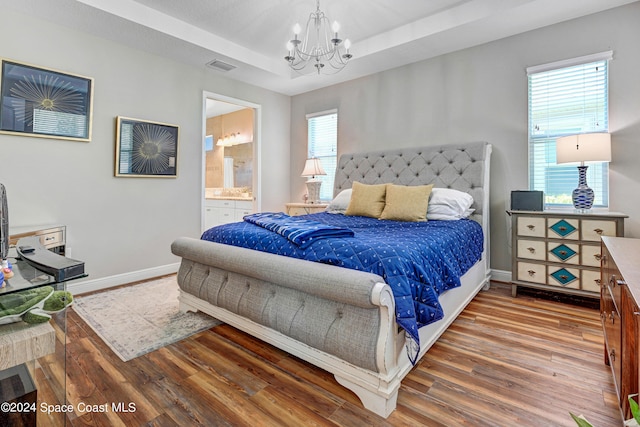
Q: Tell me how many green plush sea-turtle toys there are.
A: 1